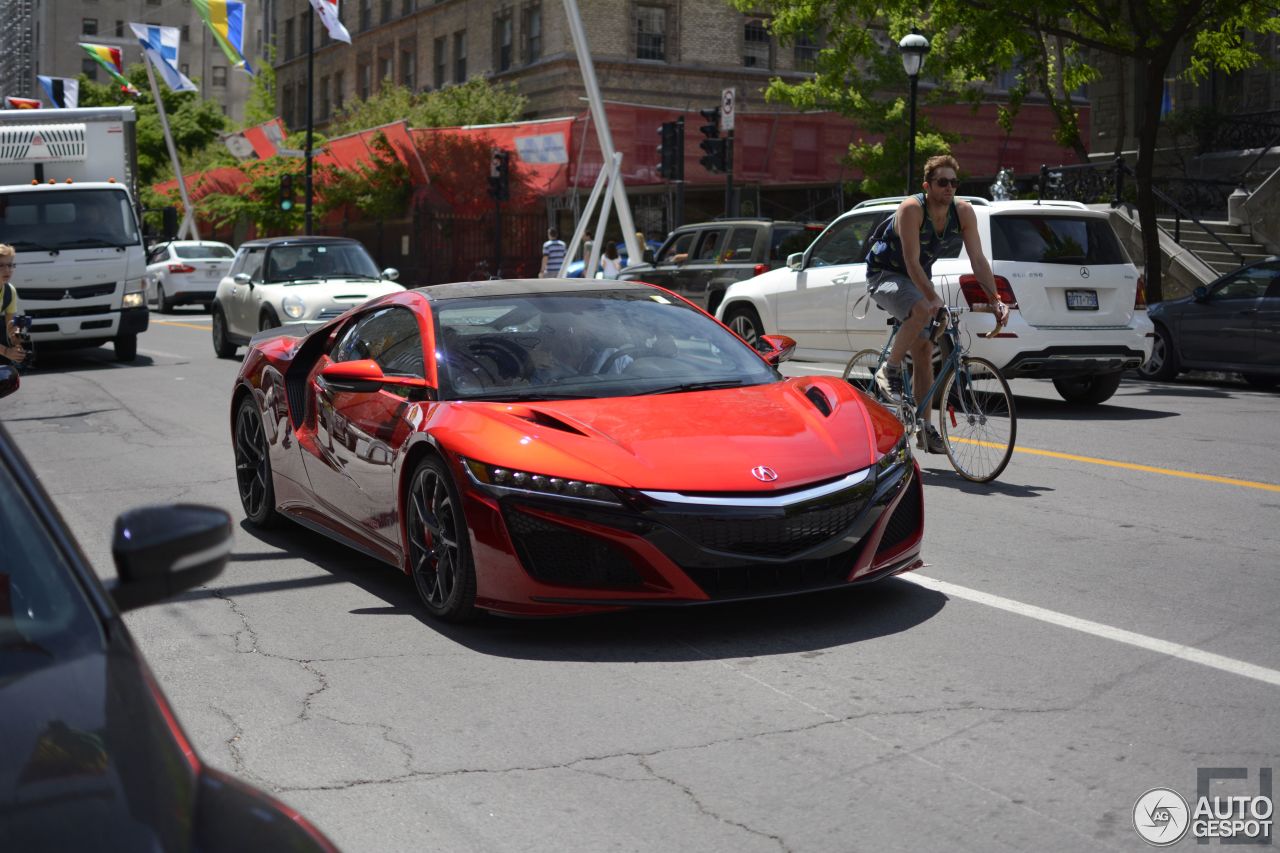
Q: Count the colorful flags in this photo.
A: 6